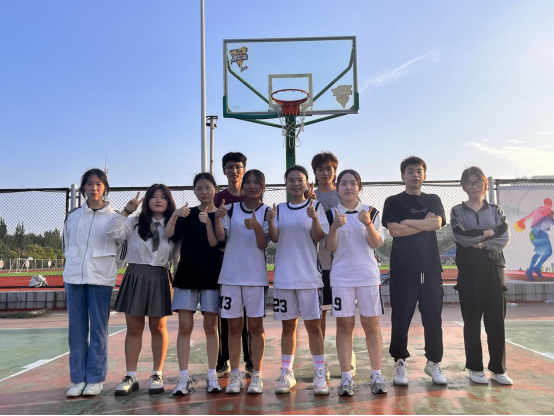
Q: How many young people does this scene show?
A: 10